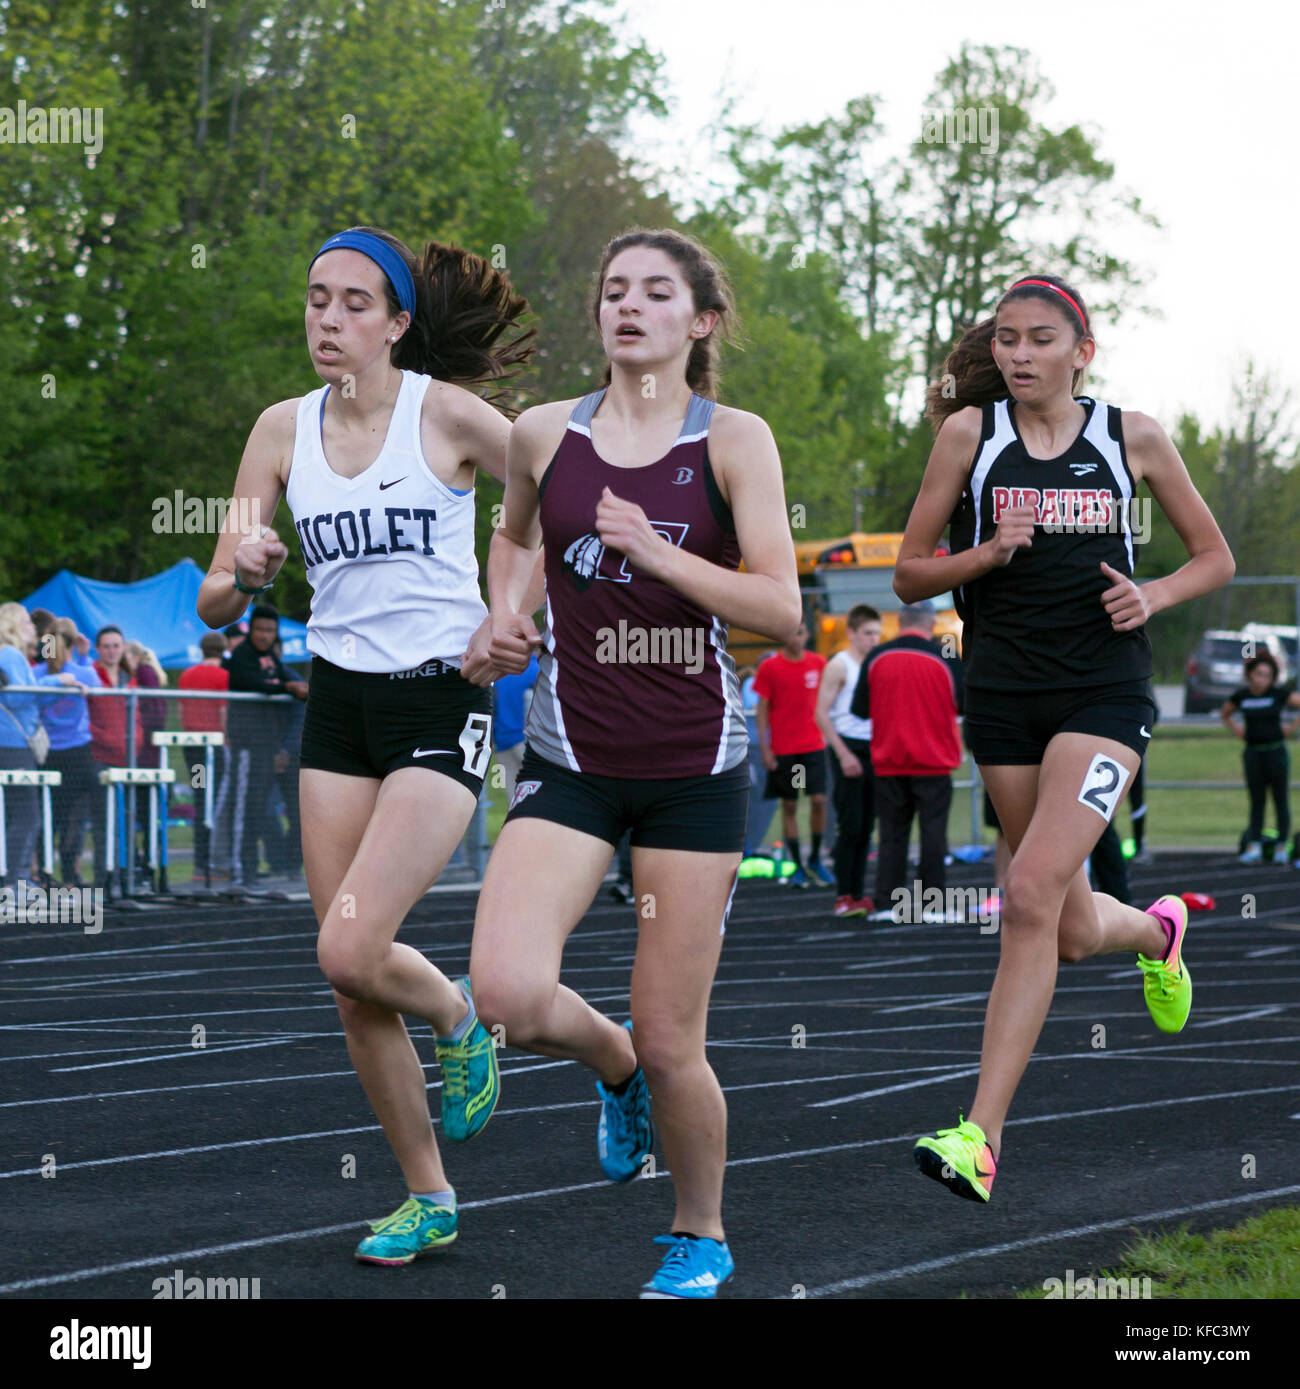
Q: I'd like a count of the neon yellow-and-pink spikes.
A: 2